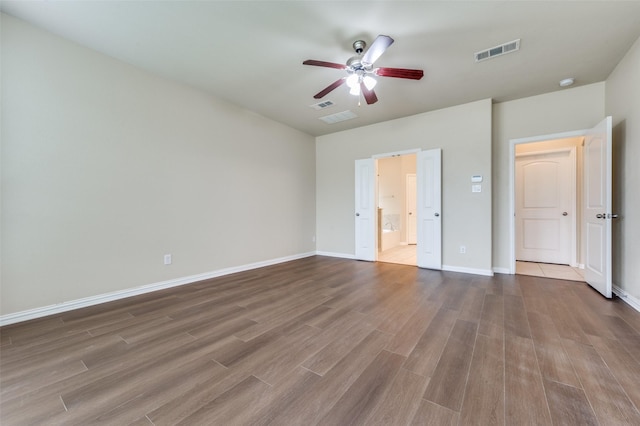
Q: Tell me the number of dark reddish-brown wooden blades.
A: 4